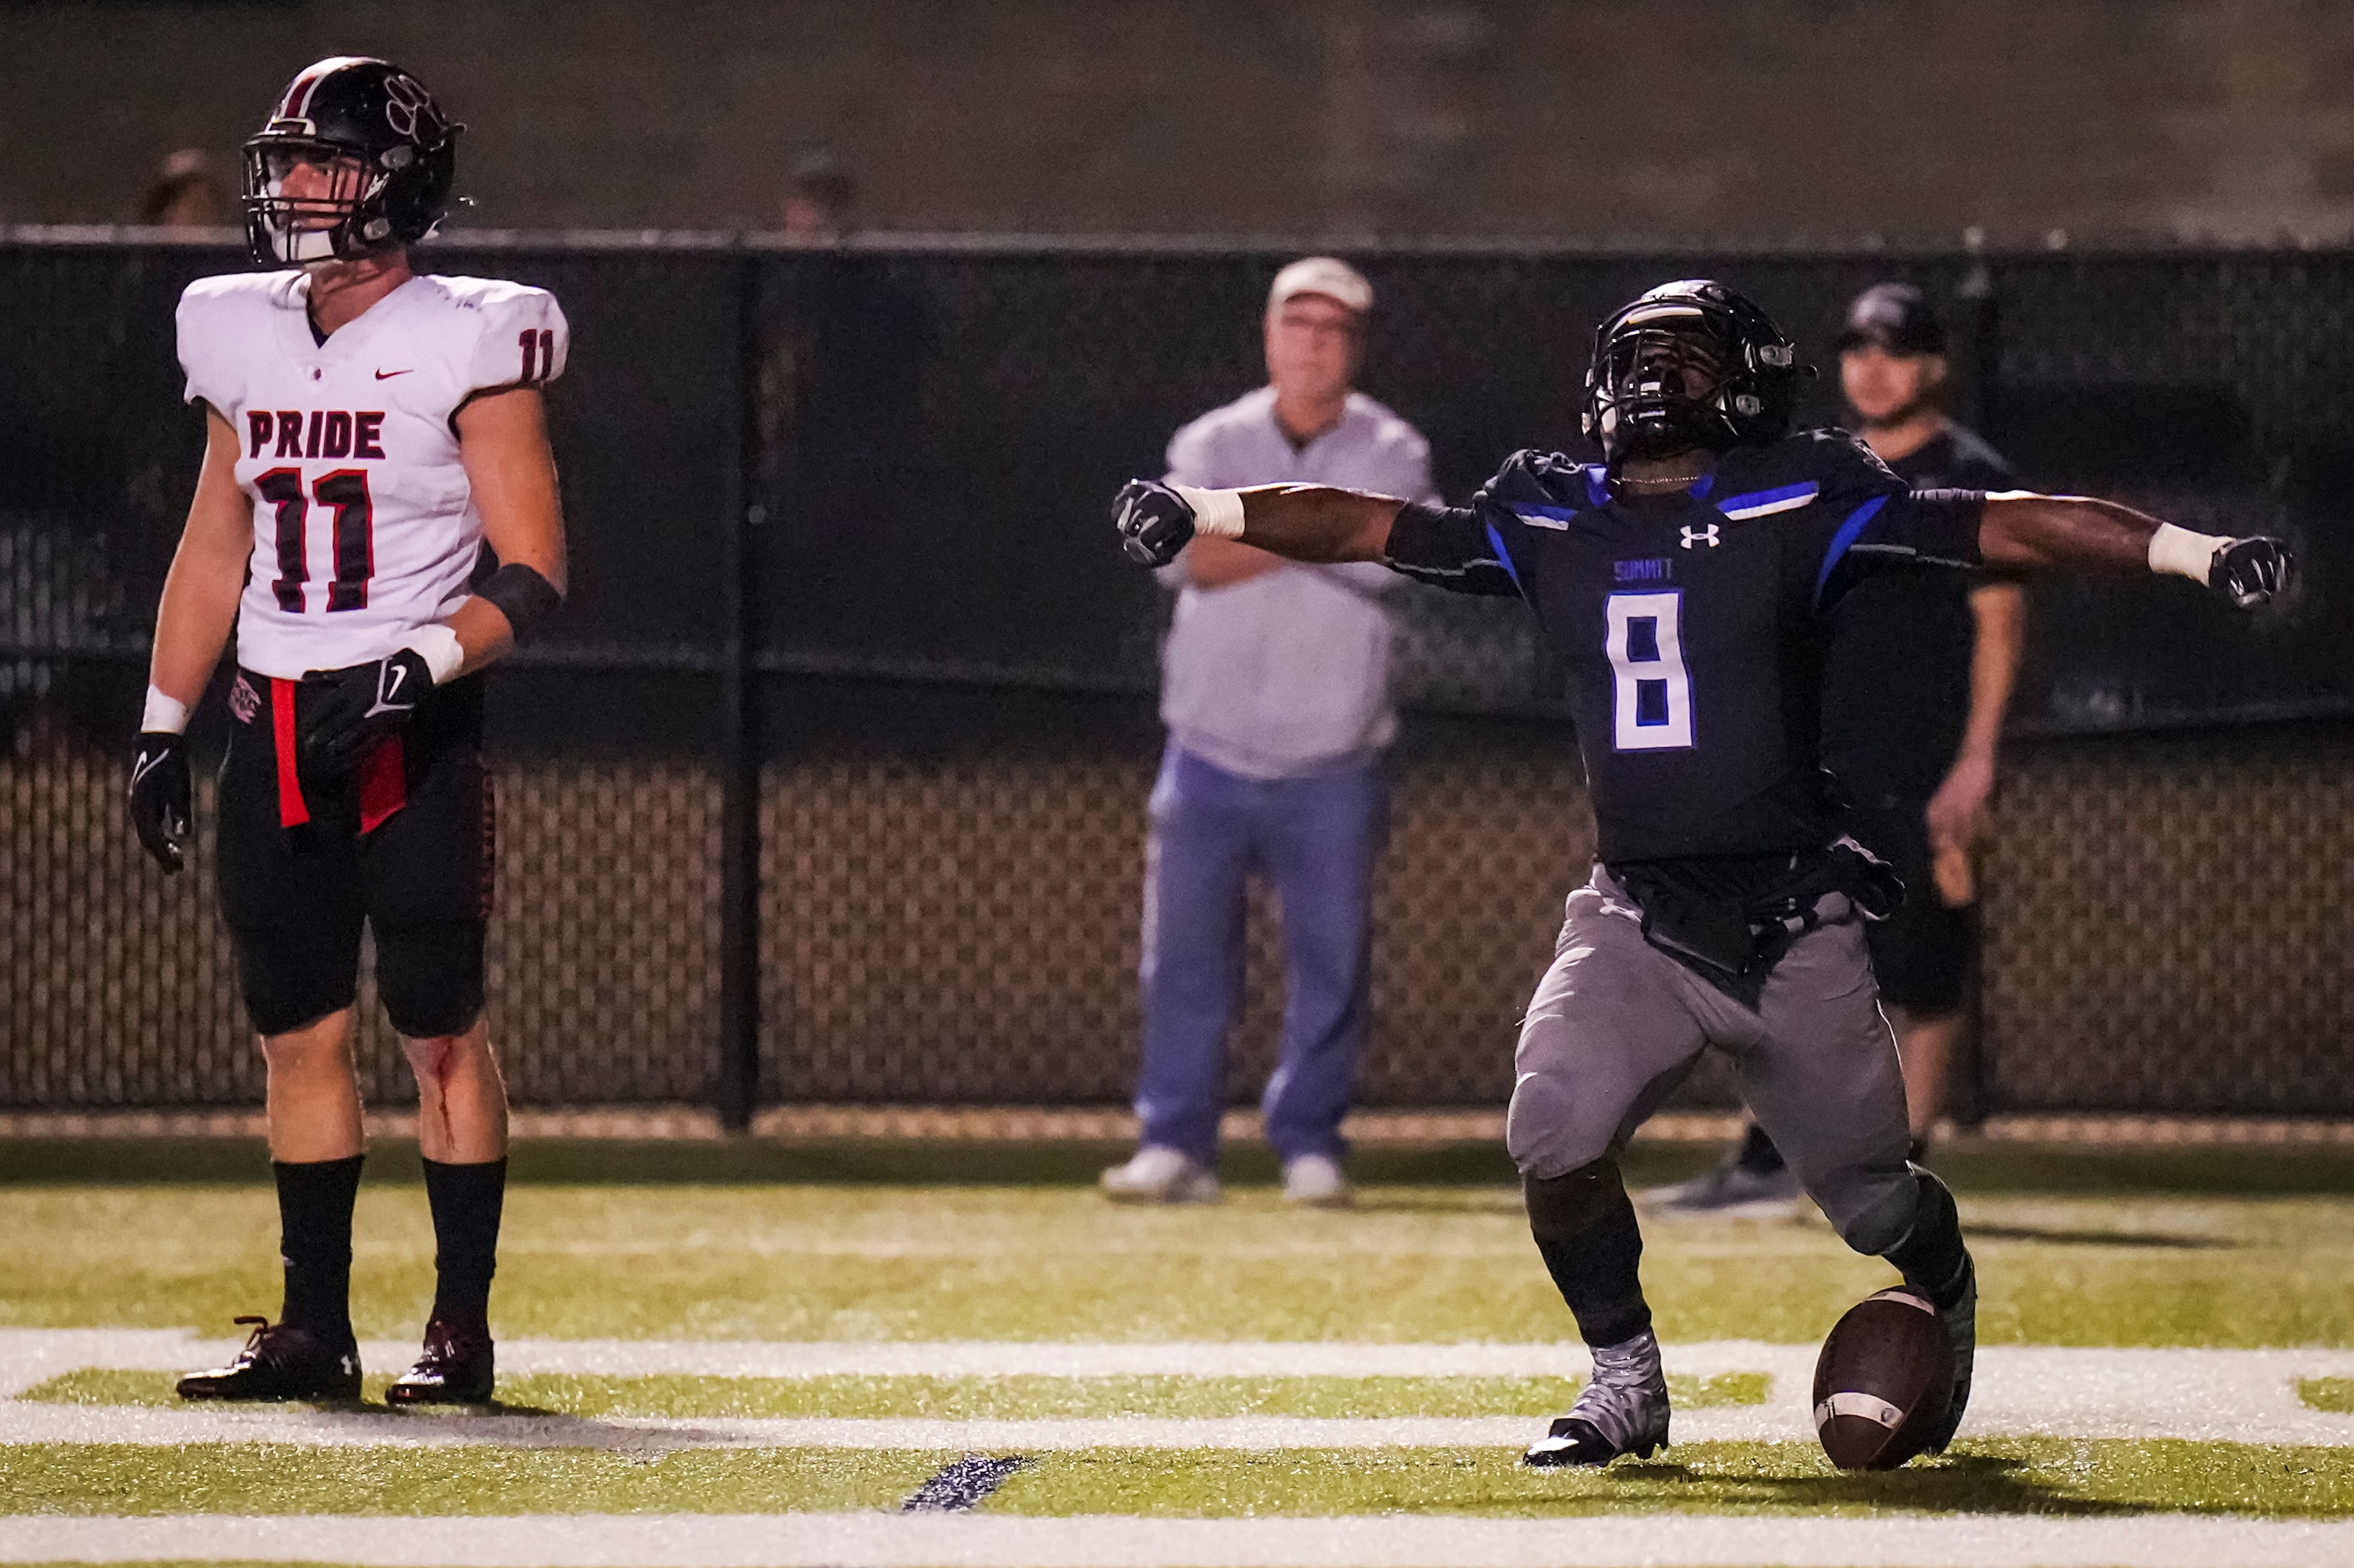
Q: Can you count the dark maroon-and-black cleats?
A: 2